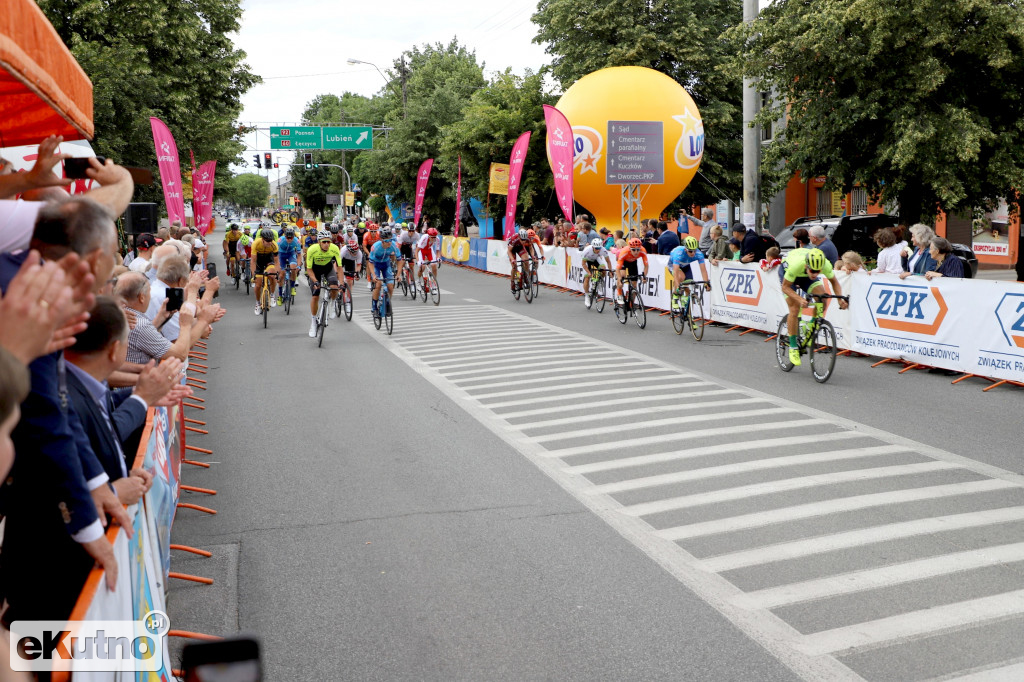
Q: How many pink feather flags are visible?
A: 7